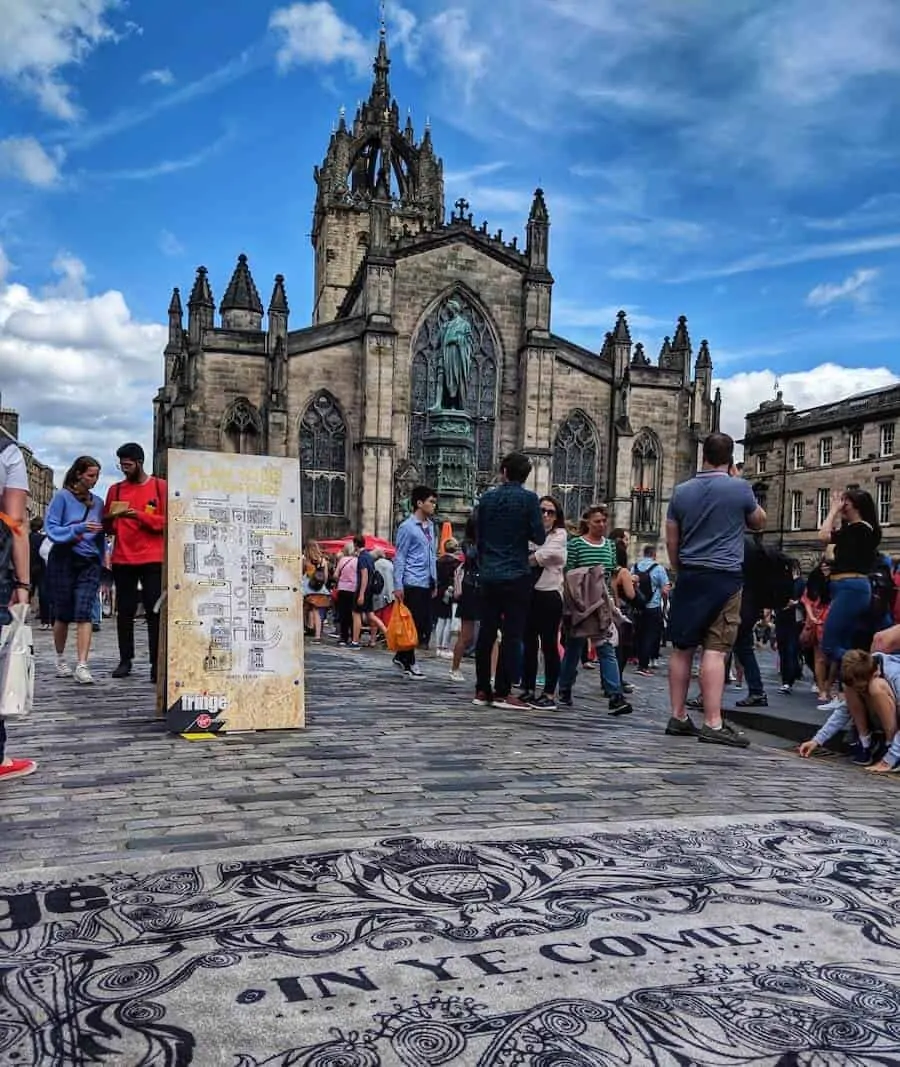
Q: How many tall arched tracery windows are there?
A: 5